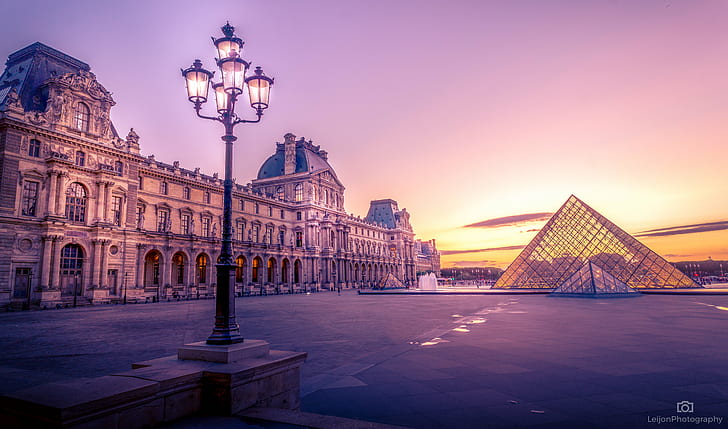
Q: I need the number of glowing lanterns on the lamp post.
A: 5